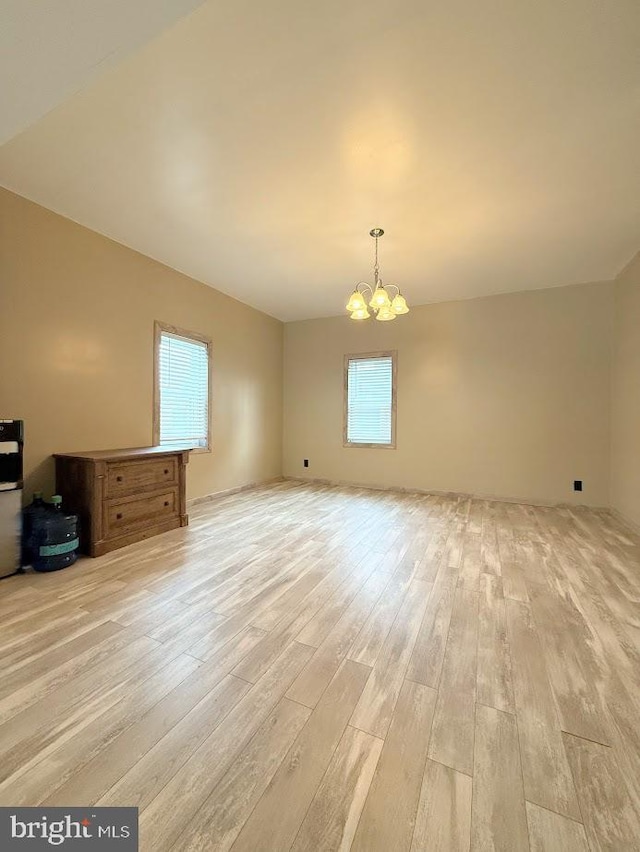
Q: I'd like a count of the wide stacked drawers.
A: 2